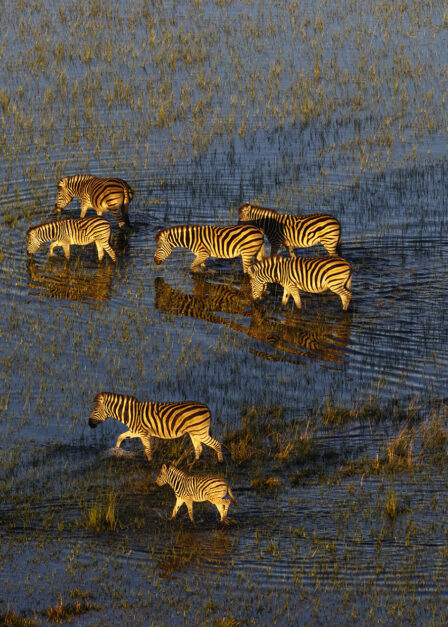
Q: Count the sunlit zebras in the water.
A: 7